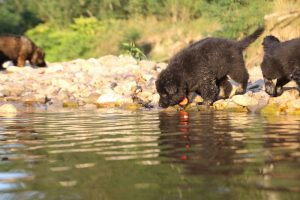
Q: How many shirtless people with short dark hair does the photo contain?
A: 0